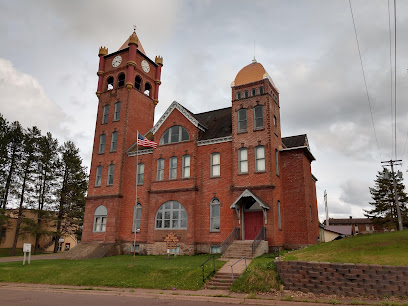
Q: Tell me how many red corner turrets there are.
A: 3